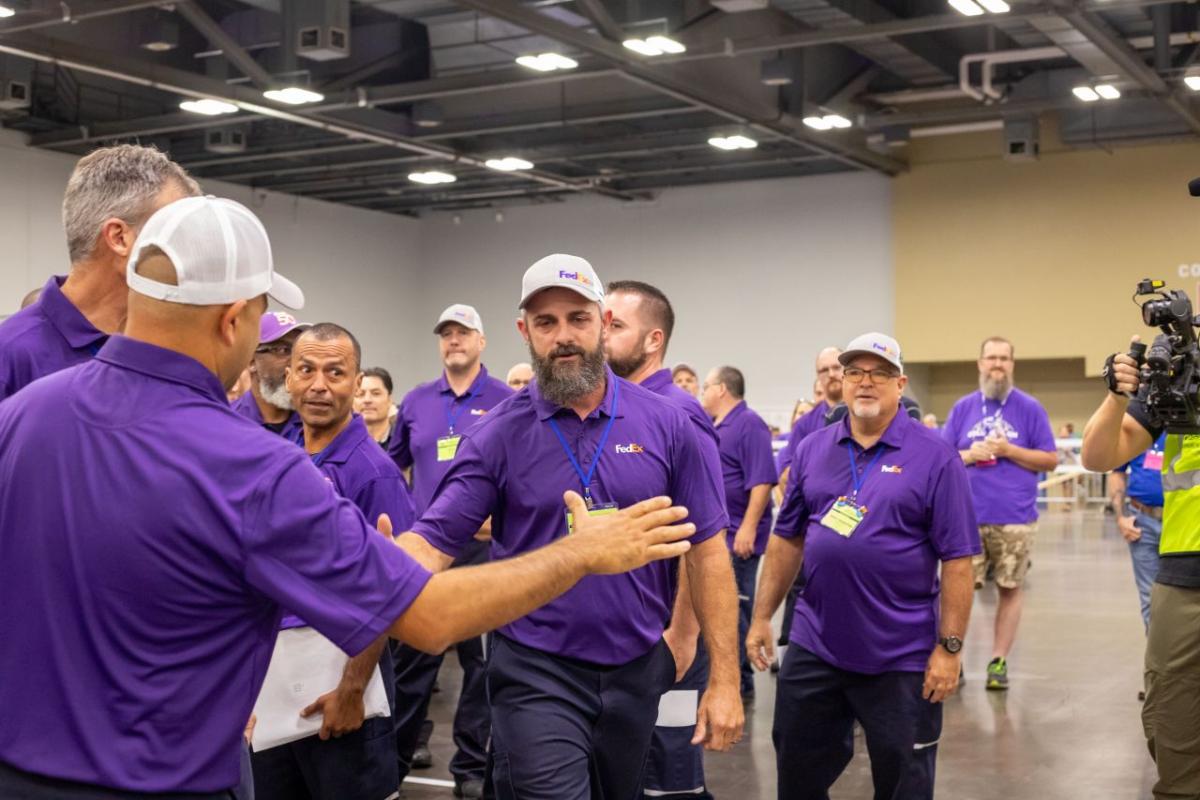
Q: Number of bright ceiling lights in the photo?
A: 12